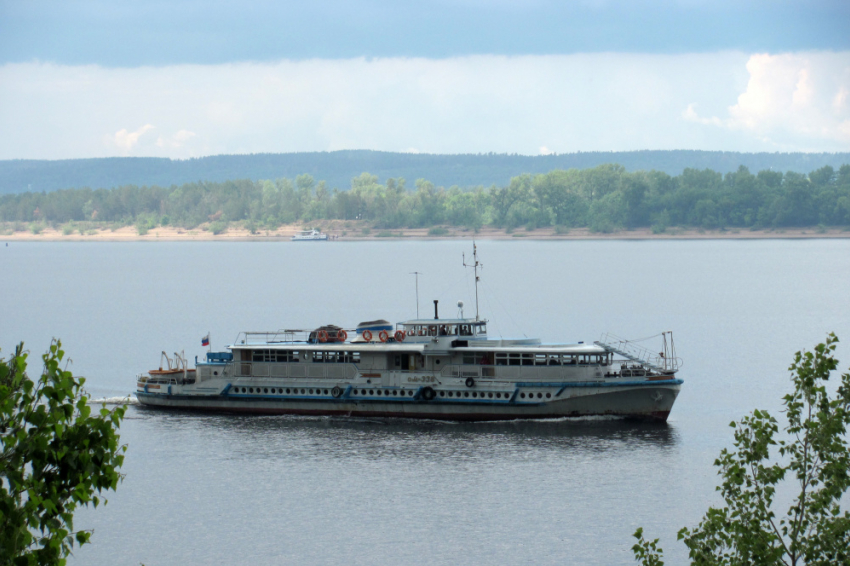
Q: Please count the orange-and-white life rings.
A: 5